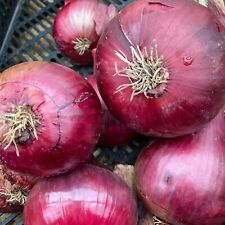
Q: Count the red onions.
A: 7